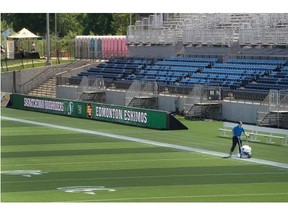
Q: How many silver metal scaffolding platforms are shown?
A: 4